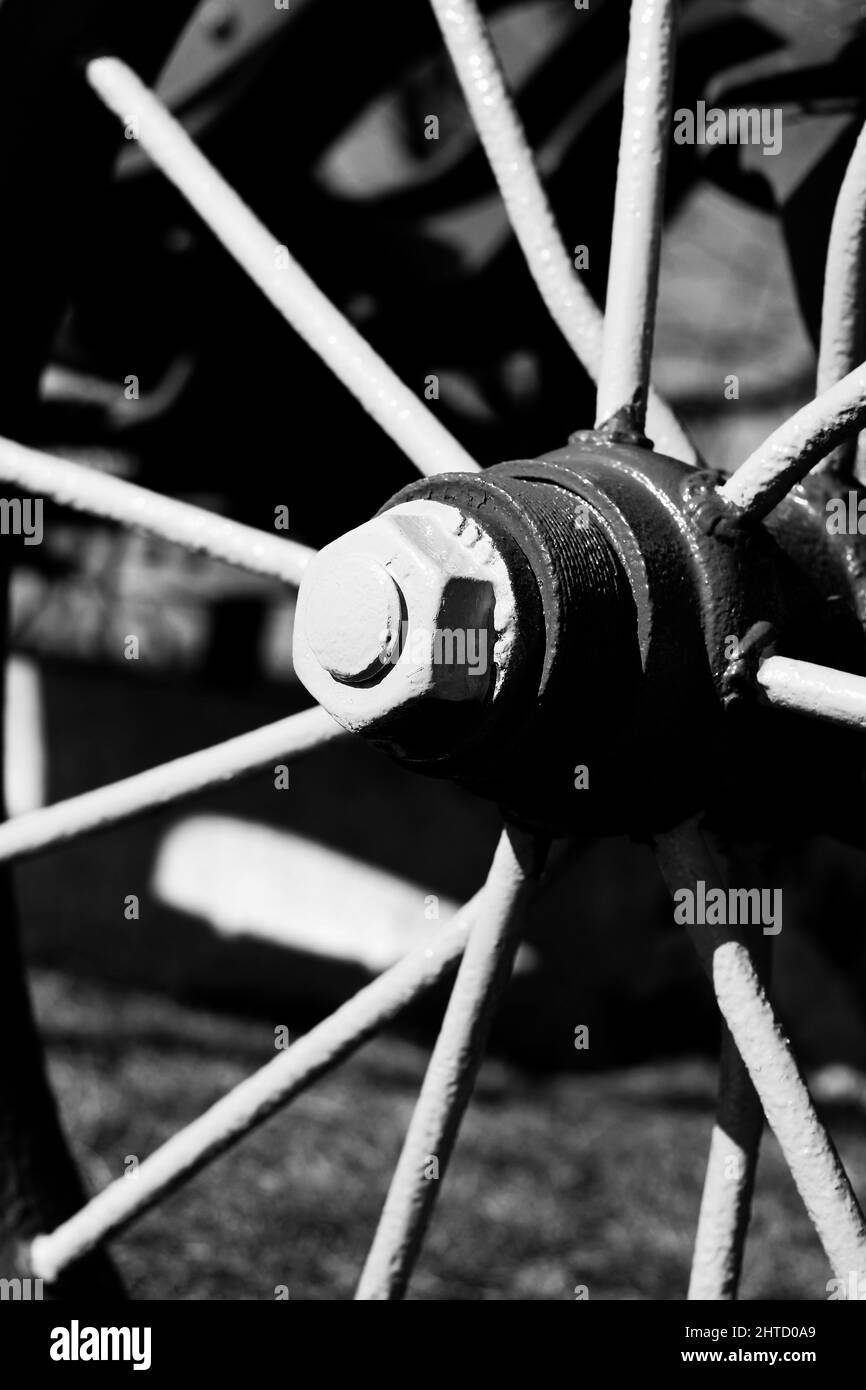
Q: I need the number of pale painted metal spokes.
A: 12